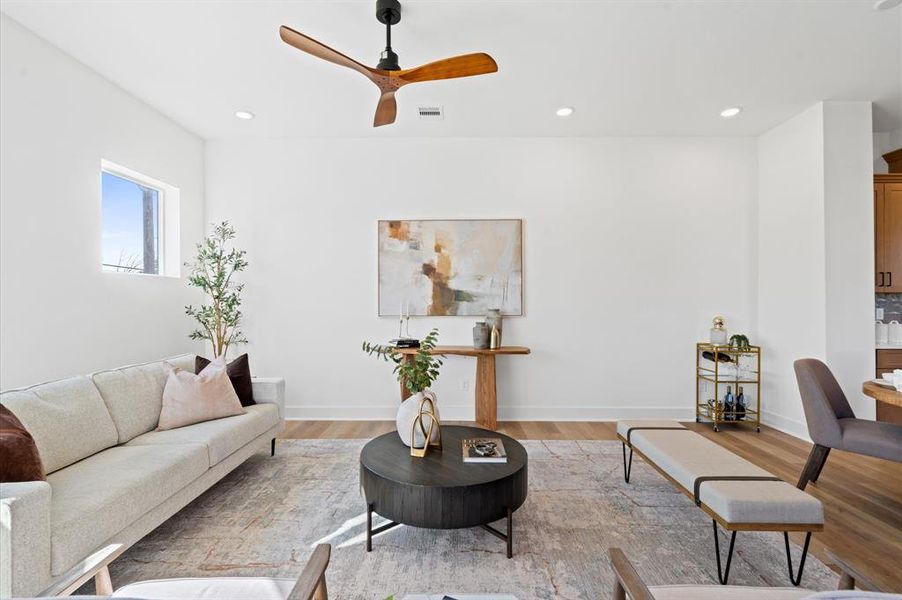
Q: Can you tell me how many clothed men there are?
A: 0